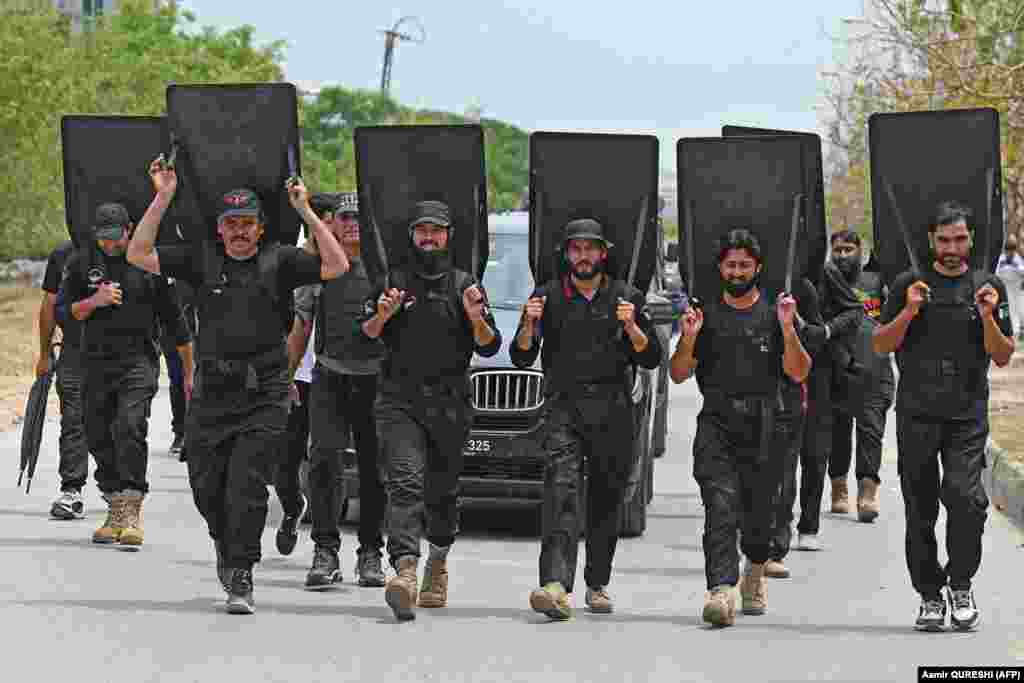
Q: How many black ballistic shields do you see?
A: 7